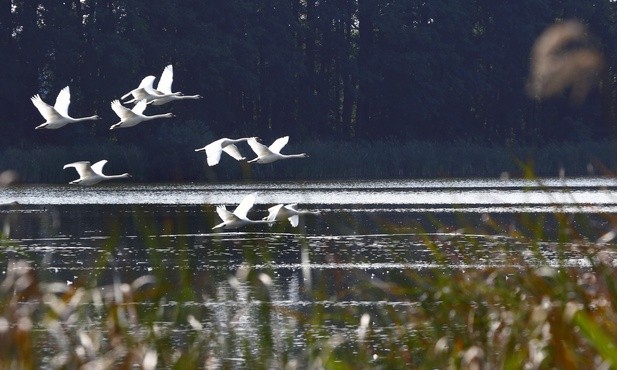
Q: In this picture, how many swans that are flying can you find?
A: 9